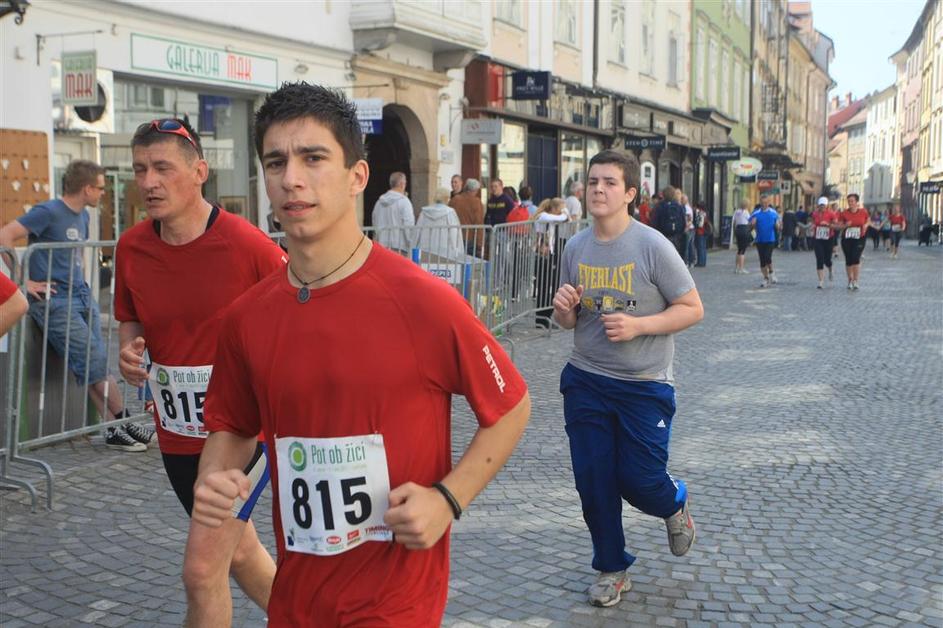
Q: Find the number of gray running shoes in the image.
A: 2